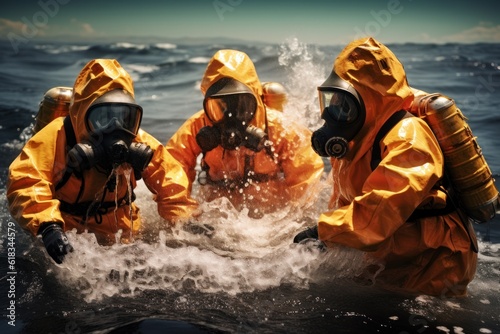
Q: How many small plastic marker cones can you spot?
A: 0